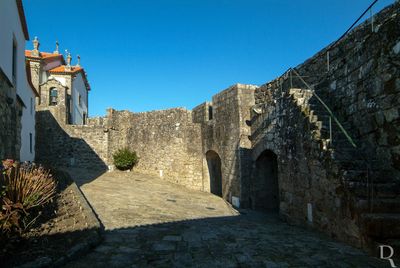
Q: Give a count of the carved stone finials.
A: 4